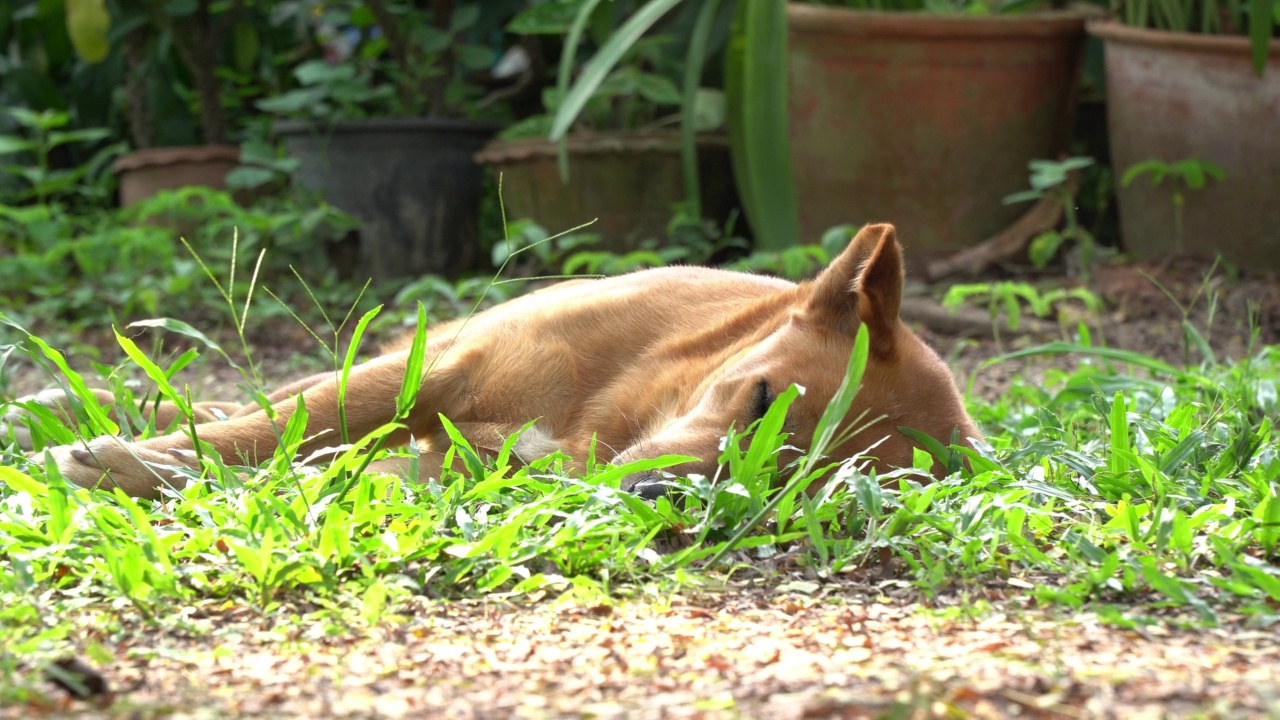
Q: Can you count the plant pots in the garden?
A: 5